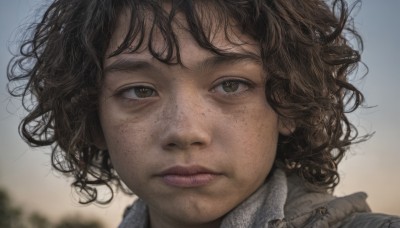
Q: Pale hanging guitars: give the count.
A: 0